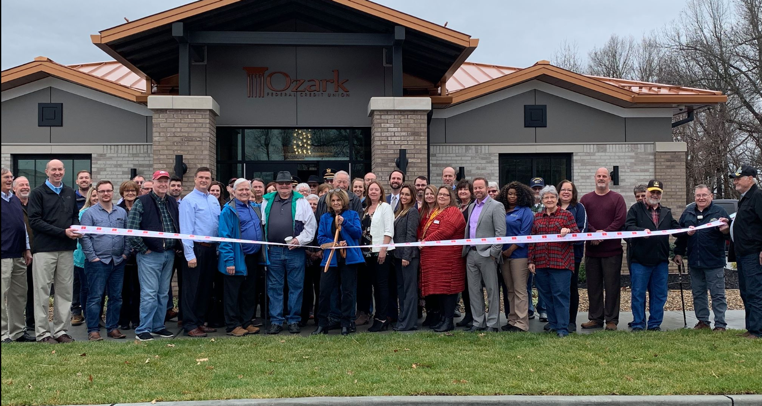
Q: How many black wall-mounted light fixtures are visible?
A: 5